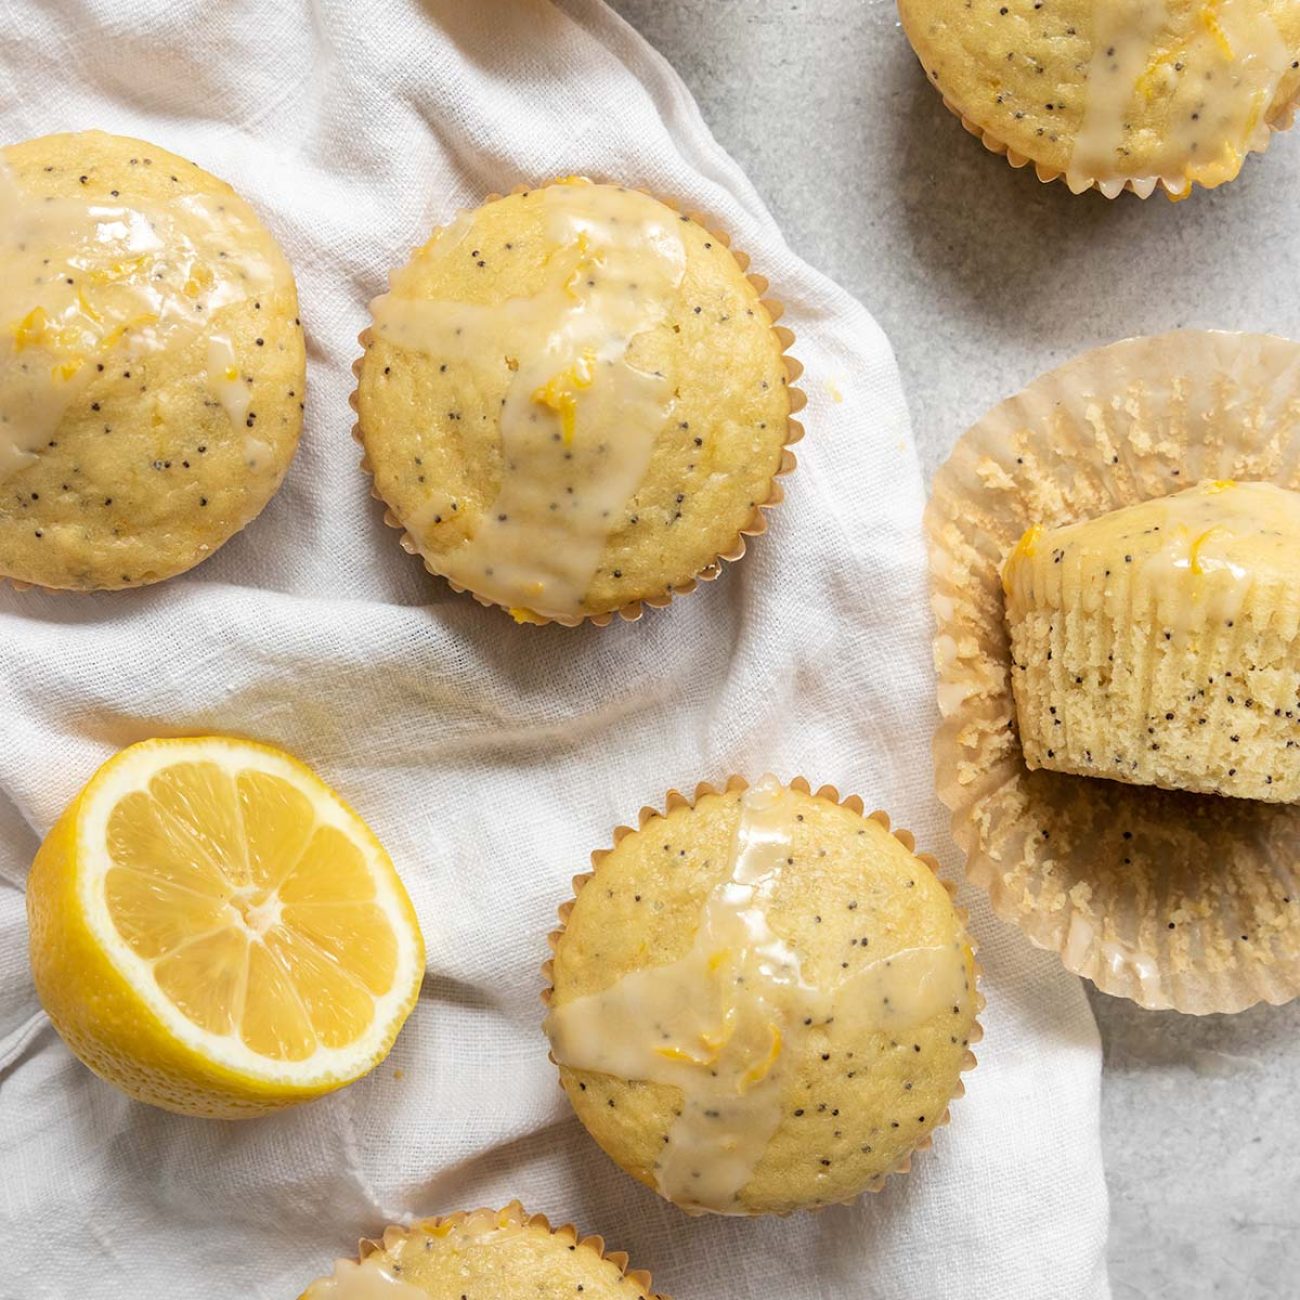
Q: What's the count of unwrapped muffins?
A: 1